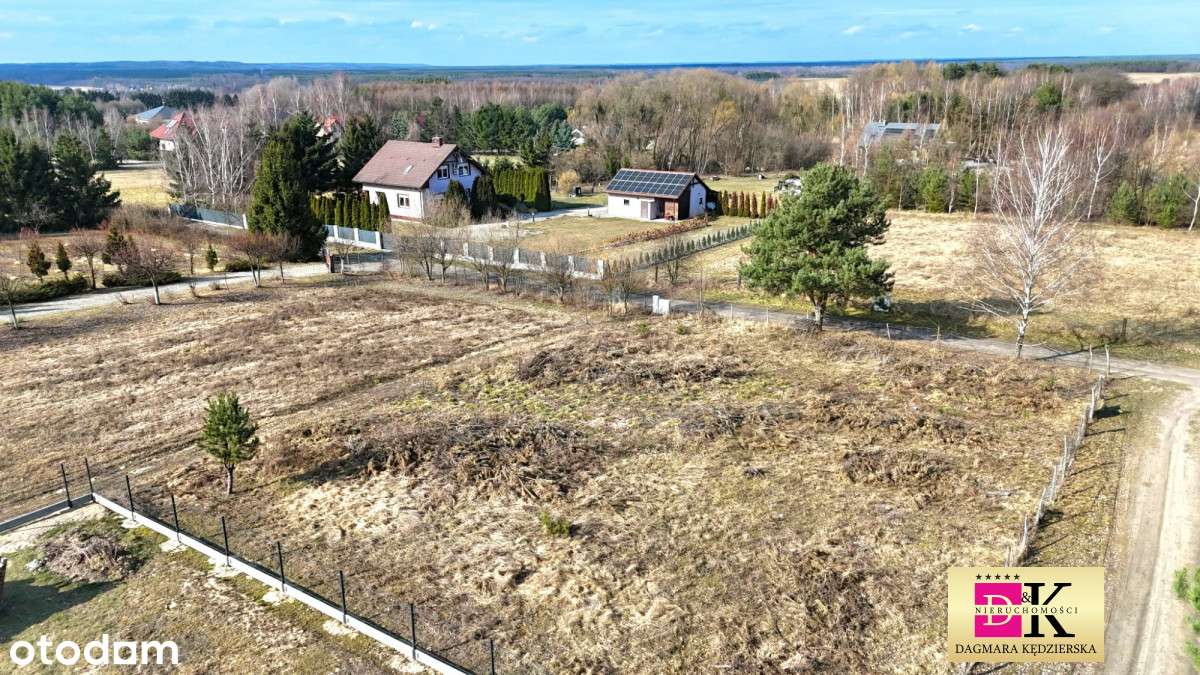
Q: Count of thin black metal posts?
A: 9